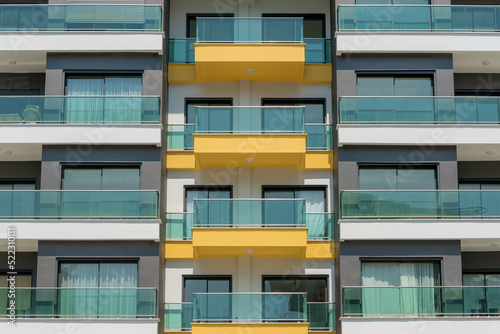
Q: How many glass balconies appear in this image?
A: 12